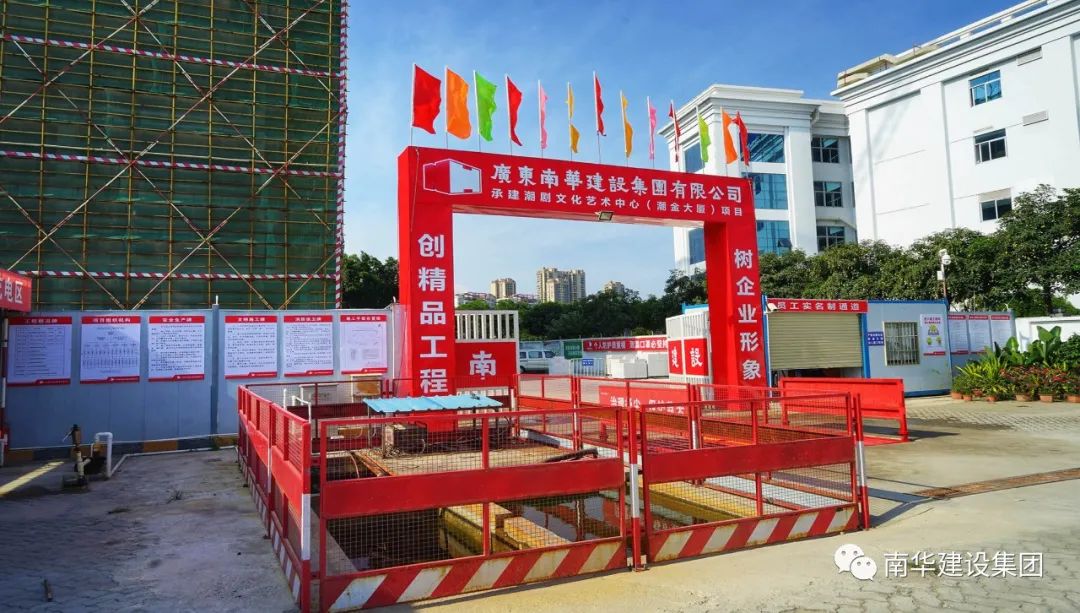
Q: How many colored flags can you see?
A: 13